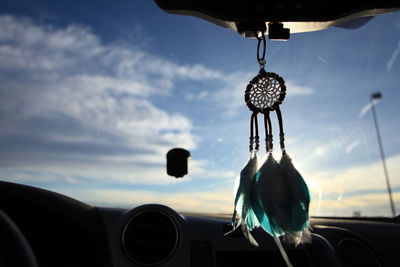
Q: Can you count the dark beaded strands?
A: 5